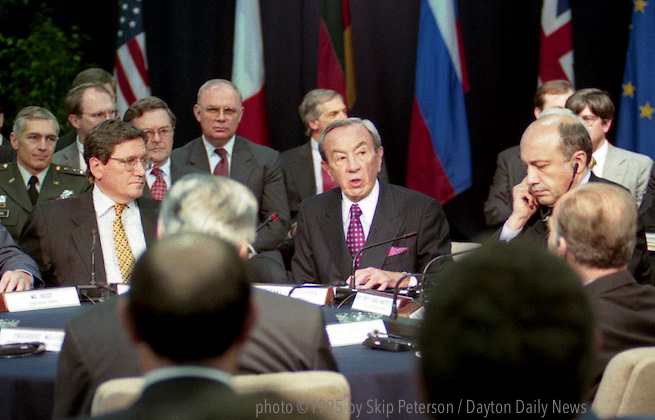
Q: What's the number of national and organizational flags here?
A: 6